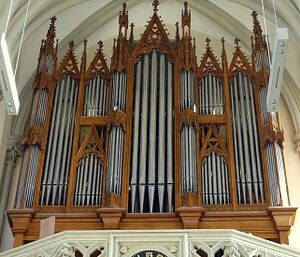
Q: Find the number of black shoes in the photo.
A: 0